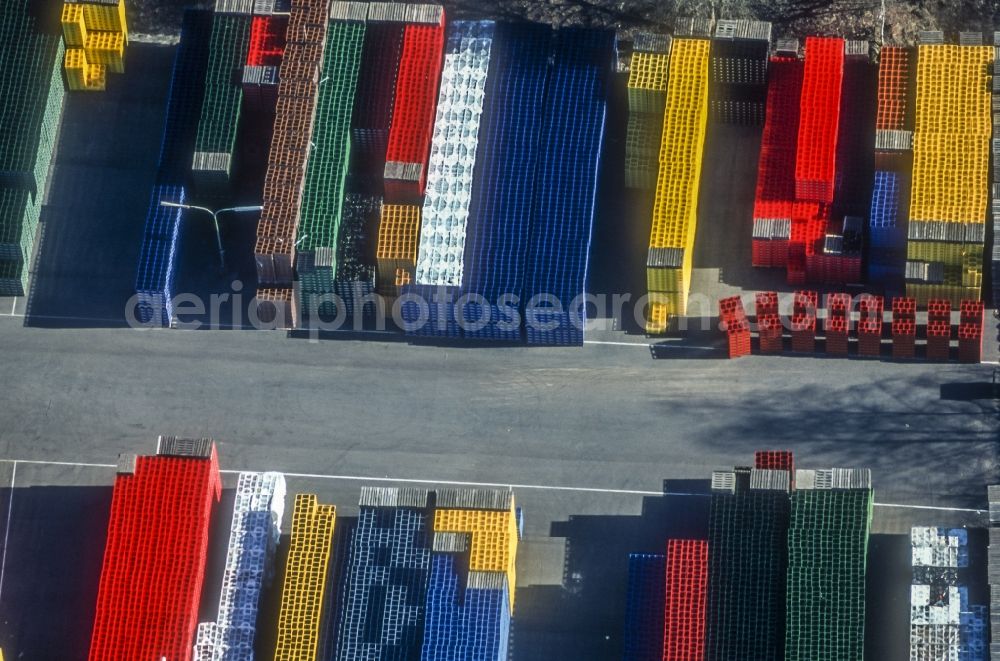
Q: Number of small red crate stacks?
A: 8